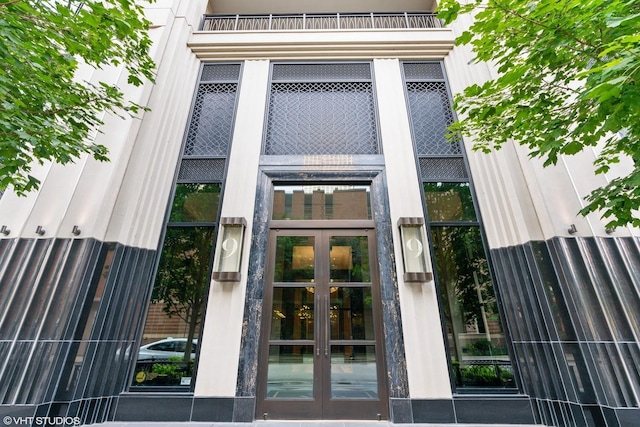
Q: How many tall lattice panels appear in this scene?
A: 3